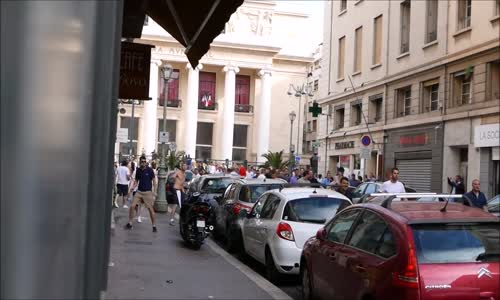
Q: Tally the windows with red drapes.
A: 3